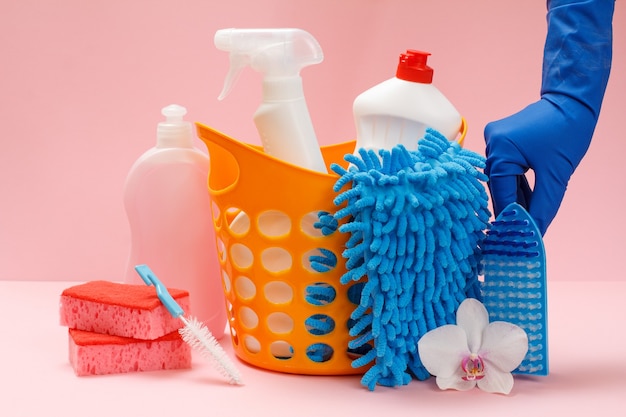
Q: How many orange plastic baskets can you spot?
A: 1